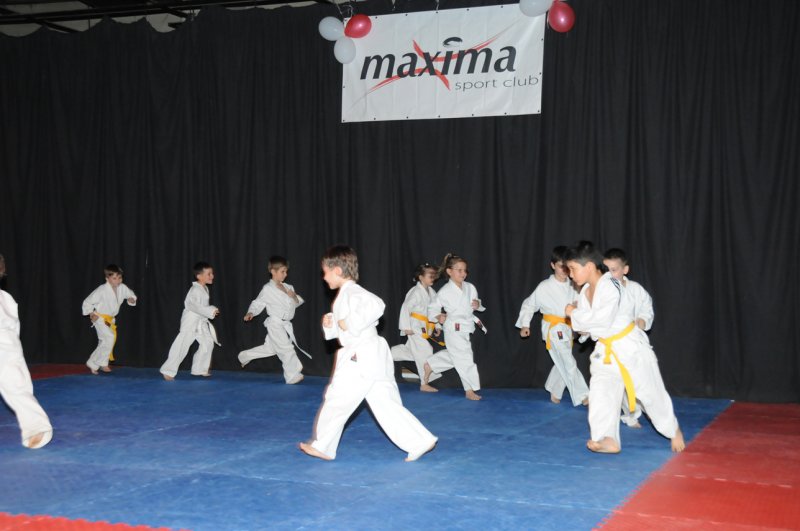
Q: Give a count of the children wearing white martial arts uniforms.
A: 10